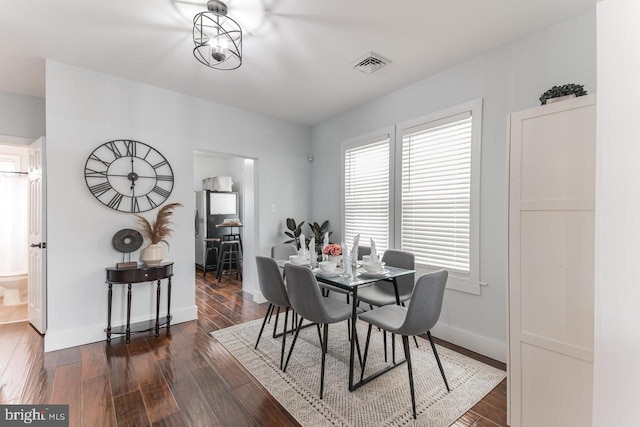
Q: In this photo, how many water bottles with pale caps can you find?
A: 0